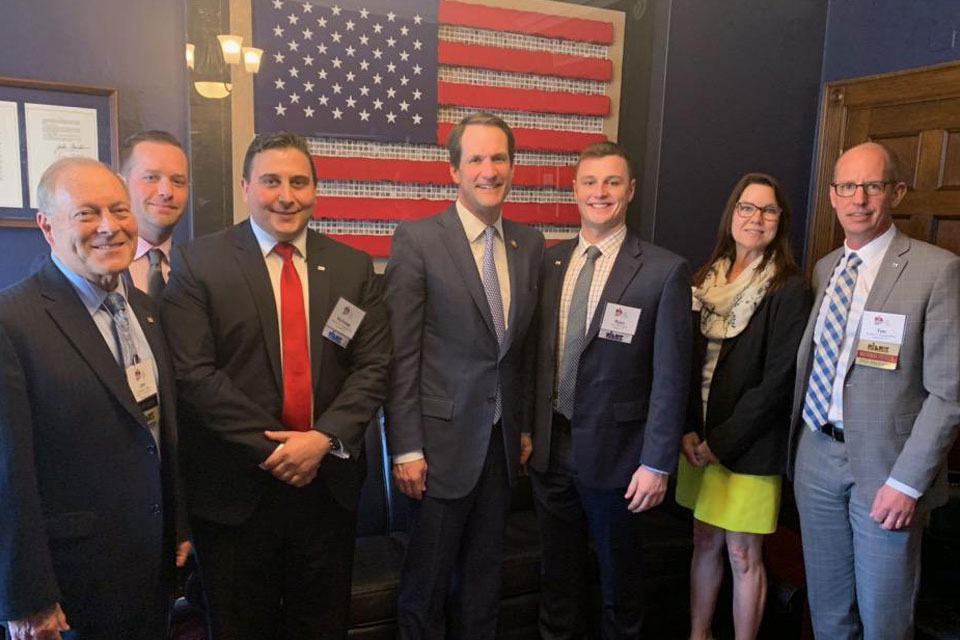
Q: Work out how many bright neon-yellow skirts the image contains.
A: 1